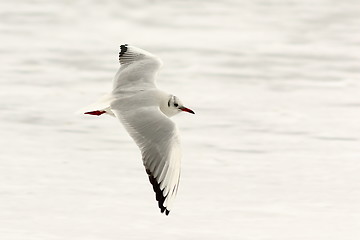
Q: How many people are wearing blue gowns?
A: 0